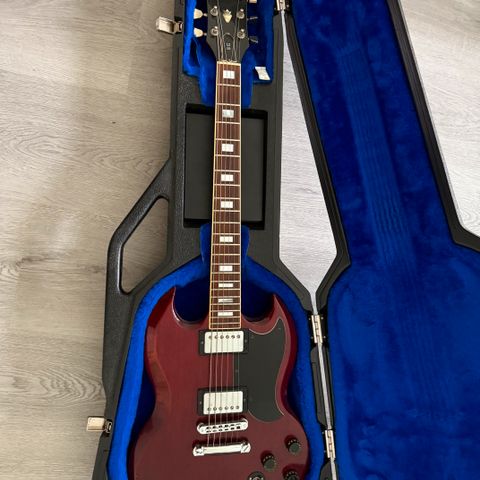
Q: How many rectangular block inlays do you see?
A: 10